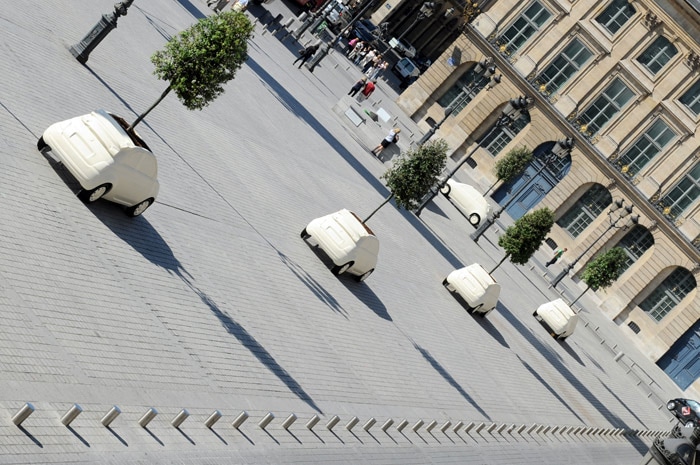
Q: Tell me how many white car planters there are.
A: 5